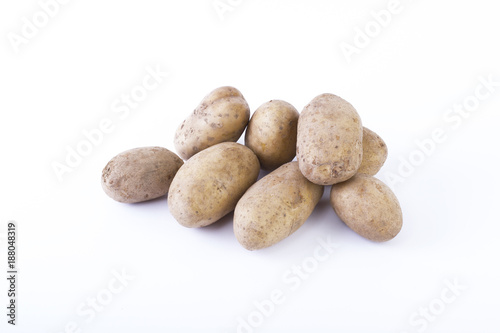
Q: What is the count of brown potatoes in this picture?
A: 8